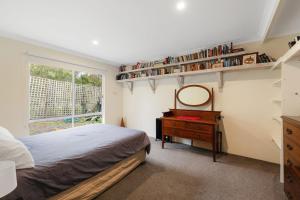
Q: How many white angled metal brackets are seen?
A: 4